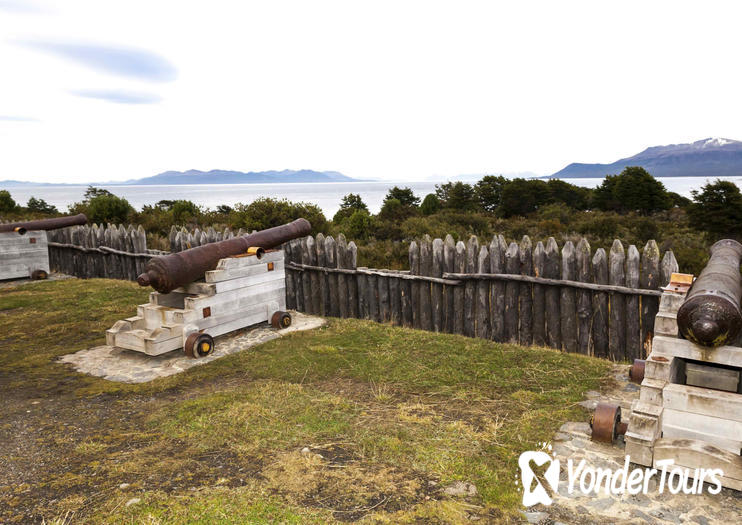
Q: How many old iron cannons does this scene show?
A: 3